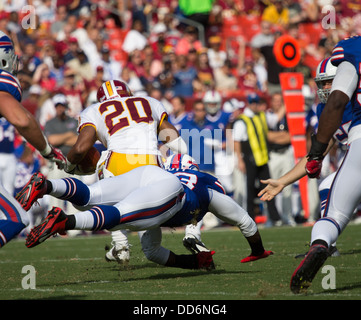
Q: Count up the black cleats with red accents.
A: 3